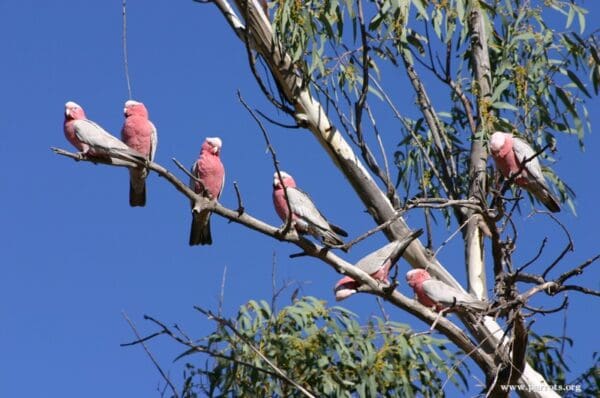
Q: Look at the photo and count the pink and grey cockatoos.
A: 7